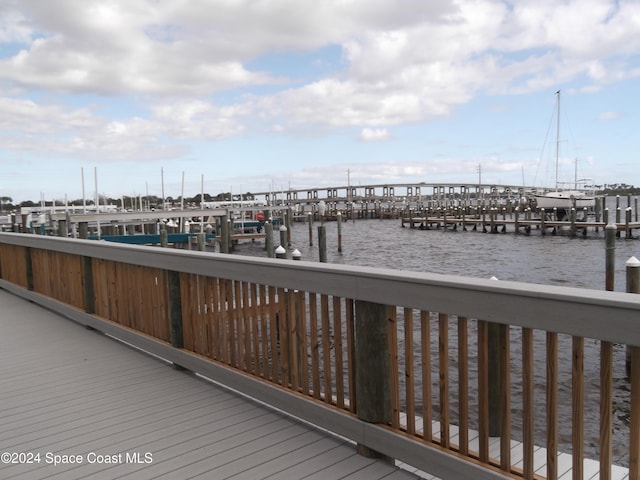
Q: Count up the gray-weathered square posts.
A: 4